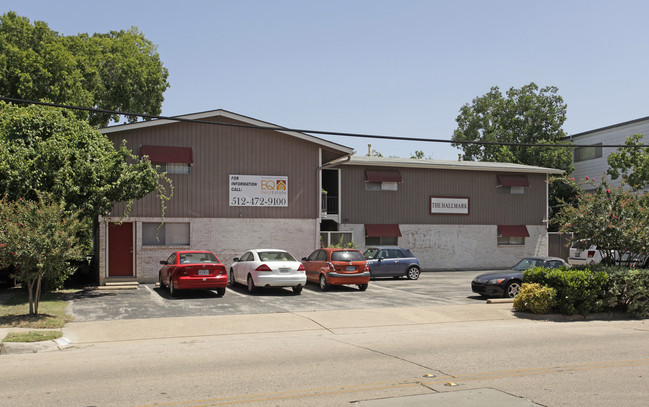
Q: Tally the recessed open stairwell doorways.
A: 1